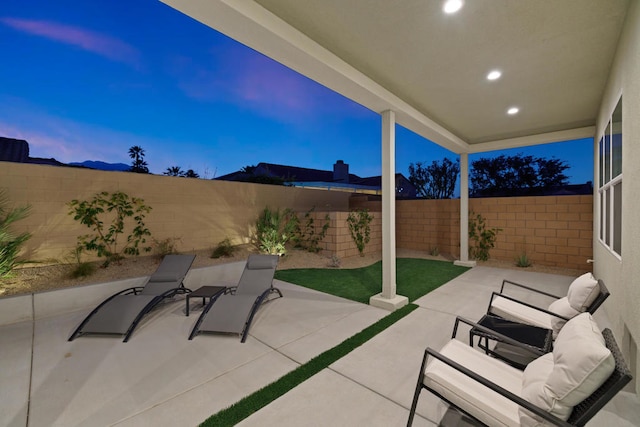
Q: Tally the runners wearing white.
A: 0